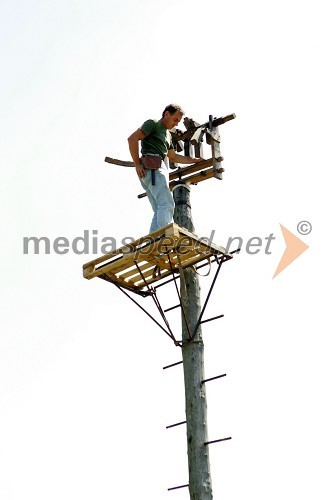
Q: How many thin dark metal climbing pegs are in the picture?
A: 7